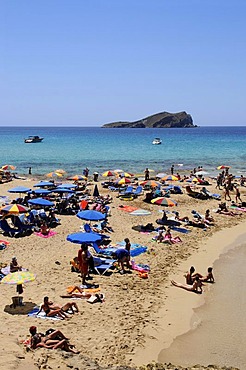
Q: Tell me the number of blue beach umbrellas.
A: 8